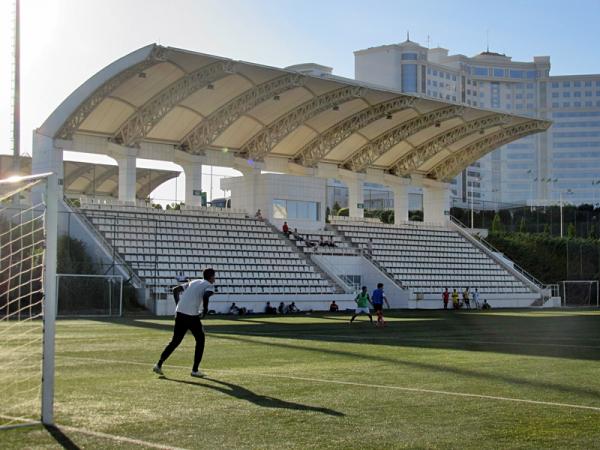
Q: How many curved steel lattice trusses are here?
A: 8